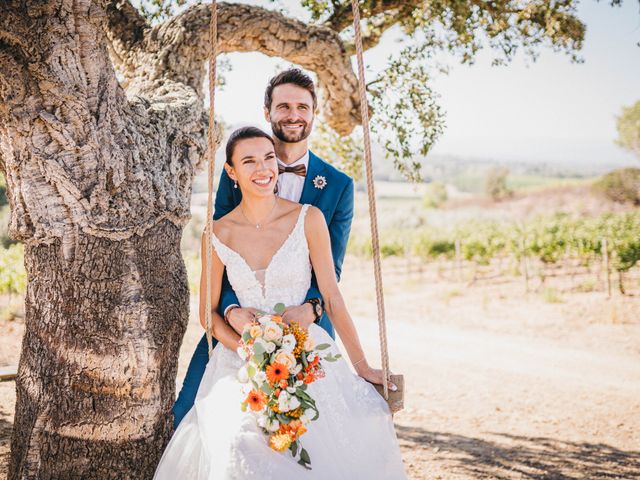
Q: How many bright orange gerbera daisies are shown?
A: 2